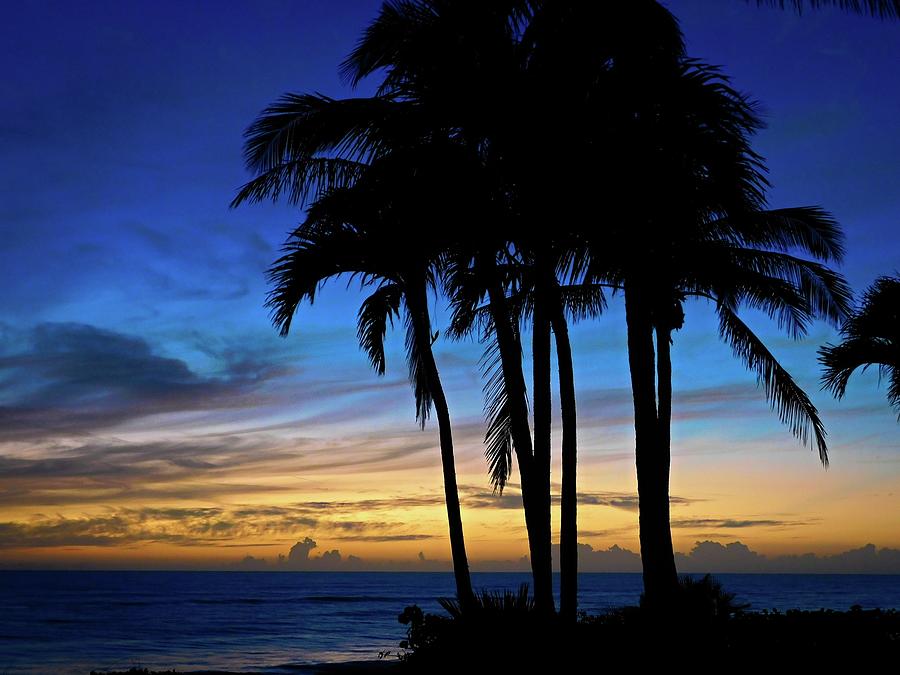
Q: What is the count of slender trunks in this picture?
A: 6